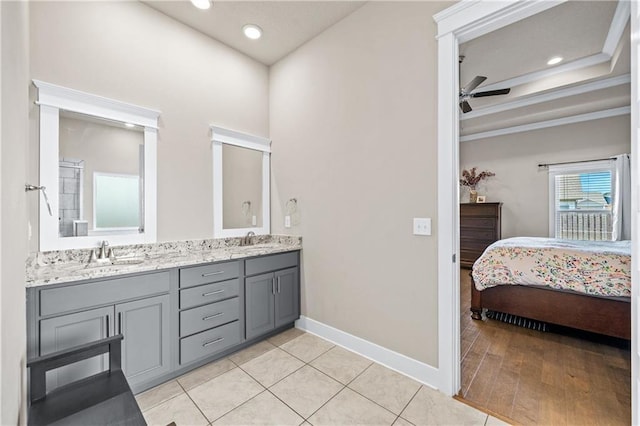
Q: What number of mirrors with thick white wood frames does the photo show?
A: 2